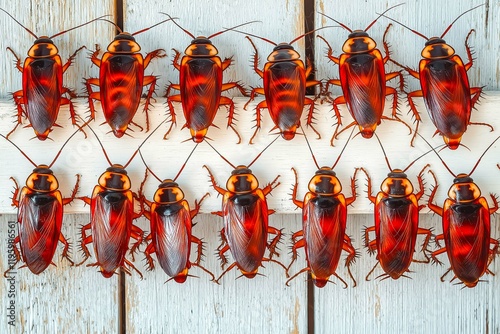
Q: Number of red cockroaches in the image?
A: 13